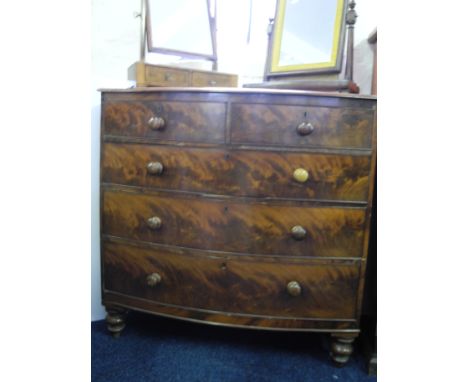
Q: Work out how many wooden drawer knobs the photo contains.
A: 8